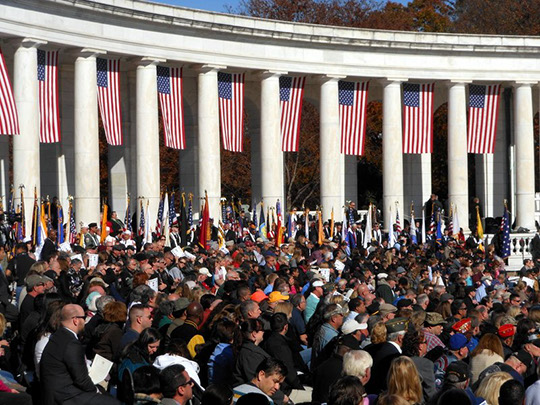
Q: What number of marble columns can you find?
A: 9